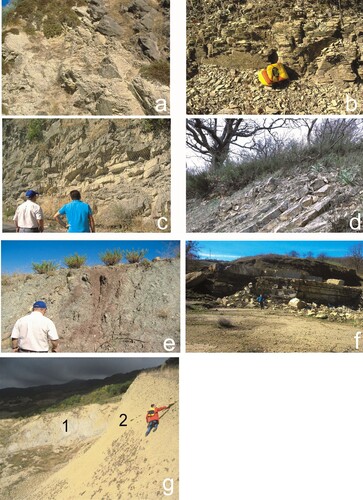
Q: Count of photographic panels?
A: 7